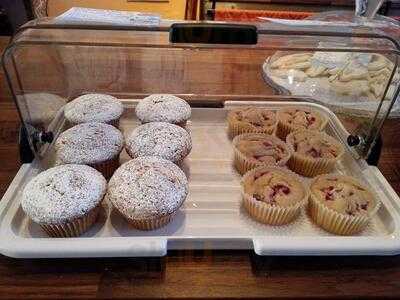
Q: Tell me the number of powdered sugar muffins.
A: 6